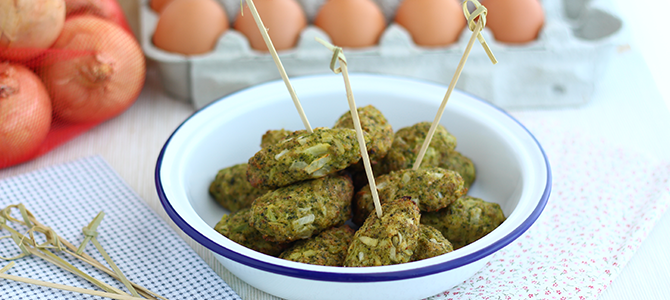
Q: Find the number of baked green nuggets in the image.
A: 13